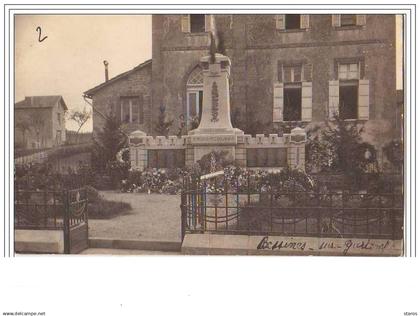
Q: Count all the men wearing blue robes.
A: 0